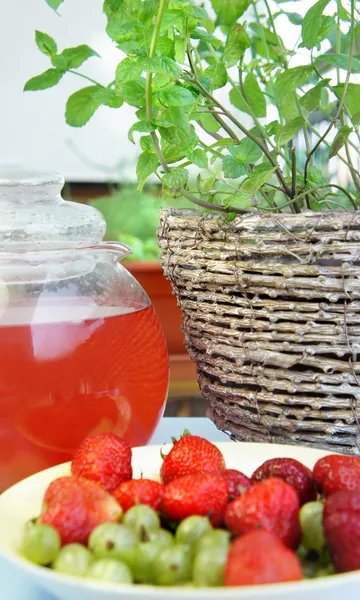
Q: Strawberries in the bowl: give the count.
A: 11